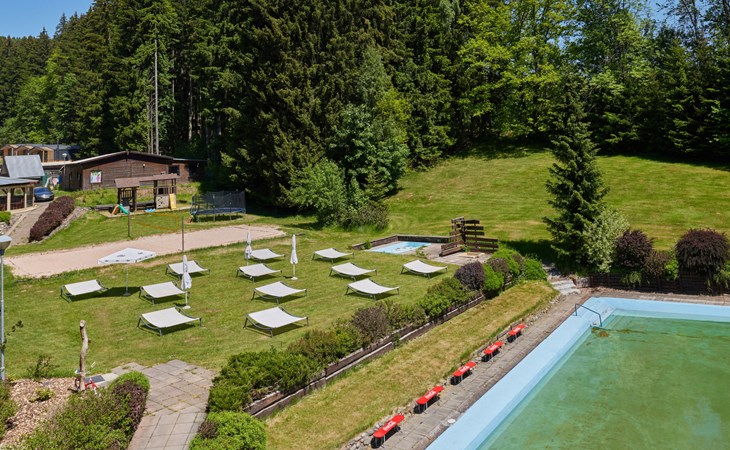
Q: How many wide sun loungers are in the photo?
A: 12